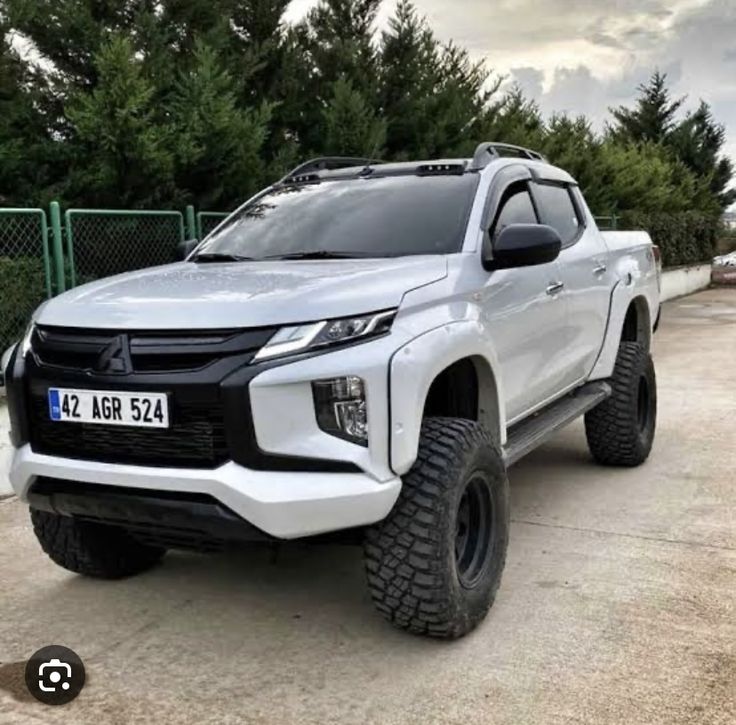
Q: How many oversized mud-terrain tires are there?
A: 3